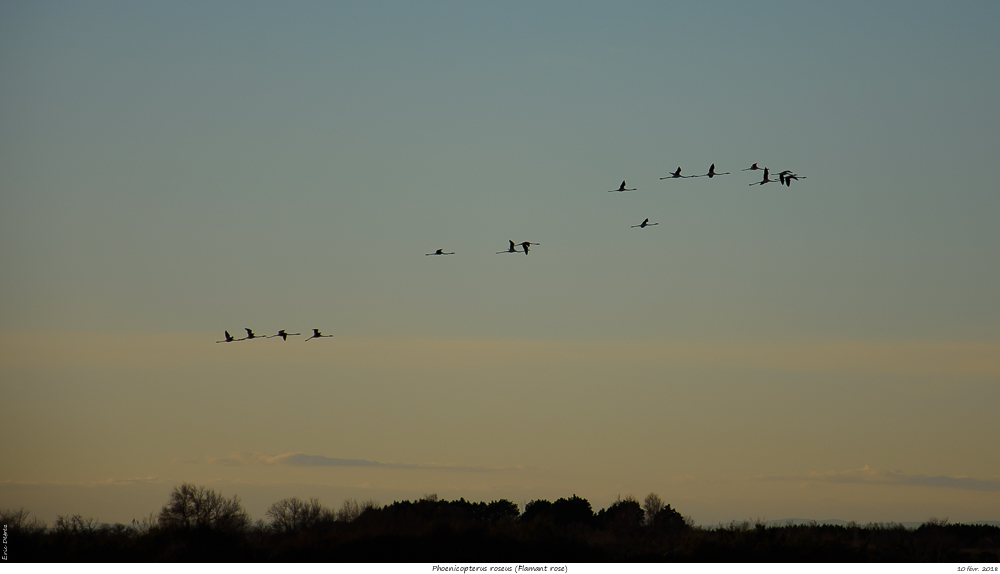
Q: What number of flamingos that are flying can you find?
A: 15